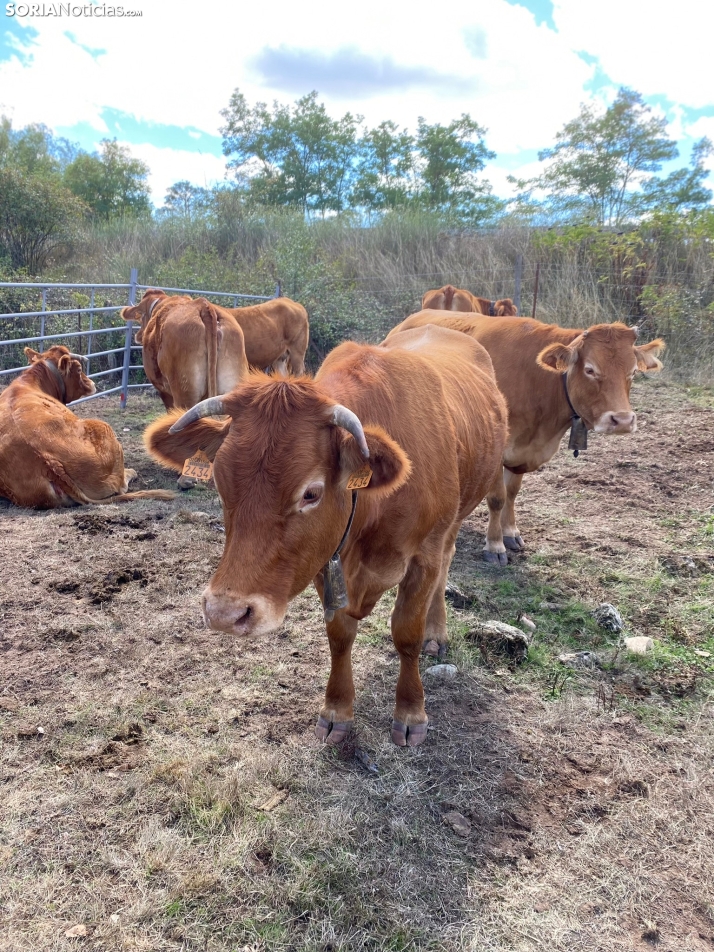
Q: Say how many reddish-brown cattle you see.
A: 6